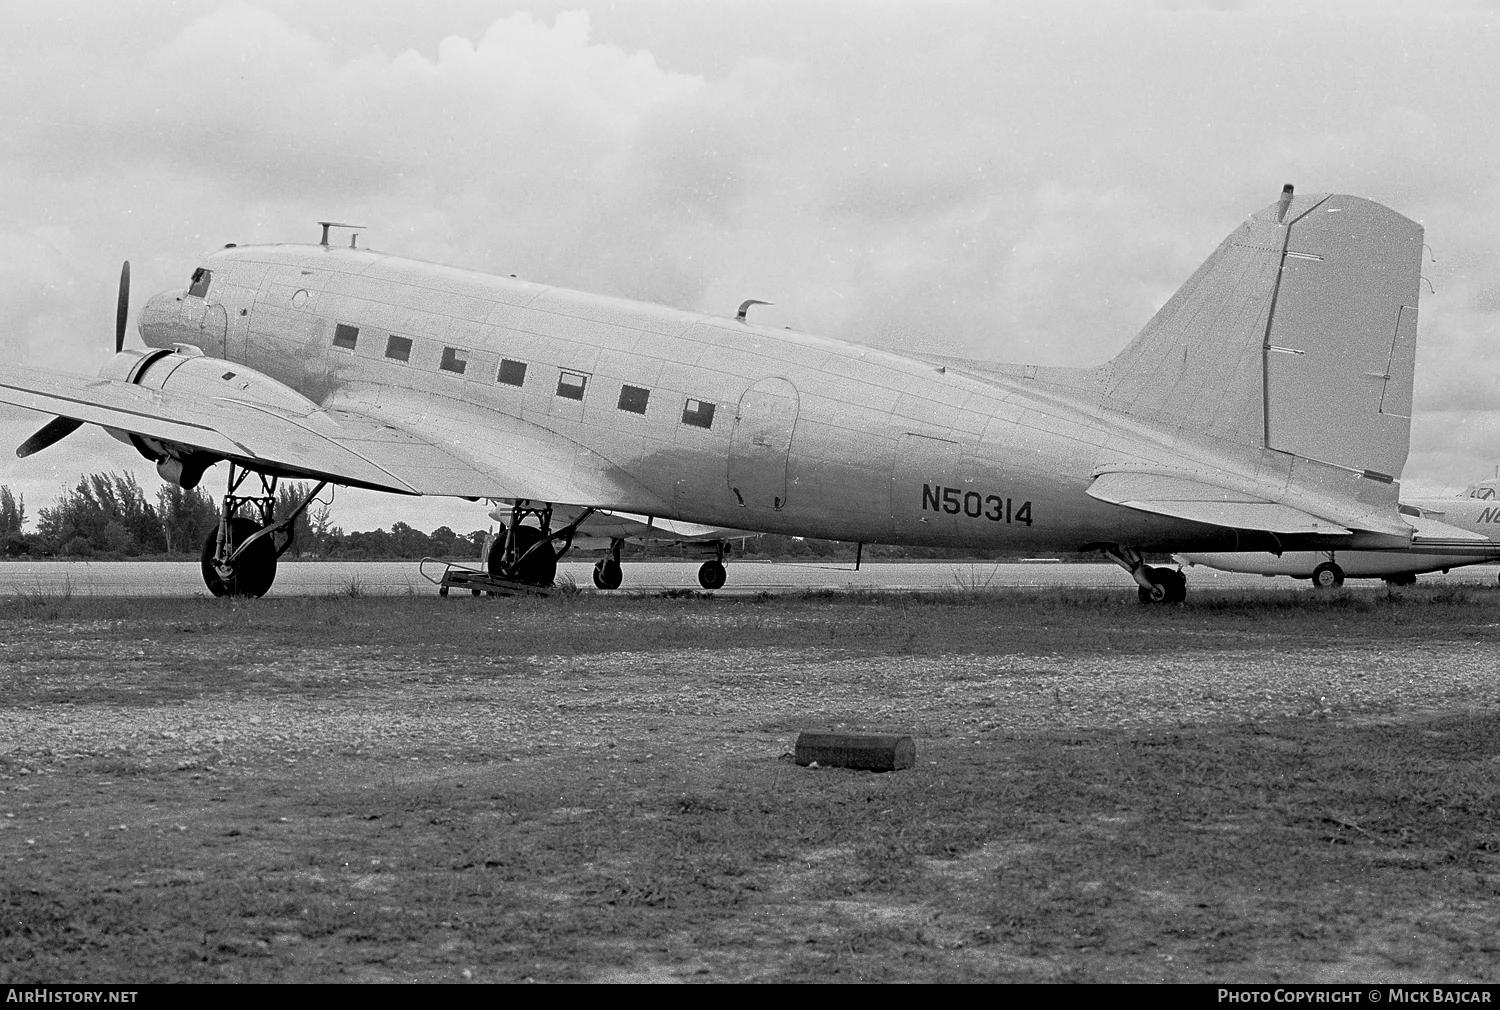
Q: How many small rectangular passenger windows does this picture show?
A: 7